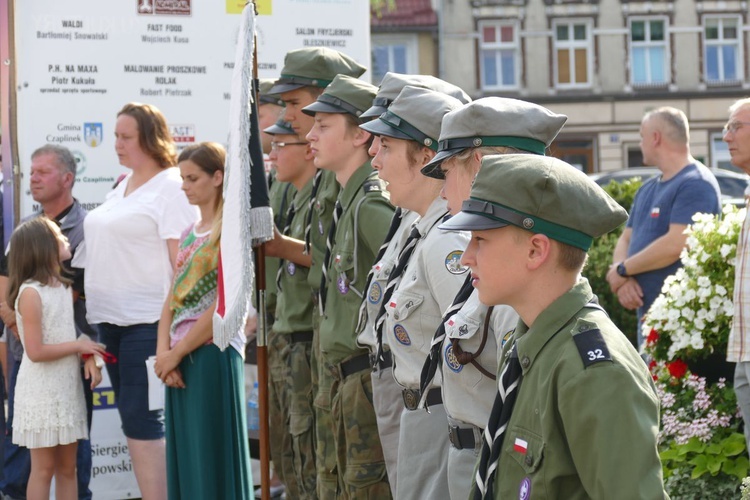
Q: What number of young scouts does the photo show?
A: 8